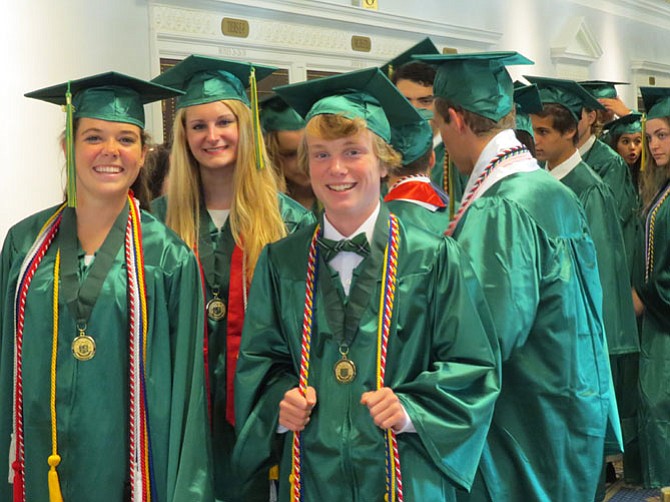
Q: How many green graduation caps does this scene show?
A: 12